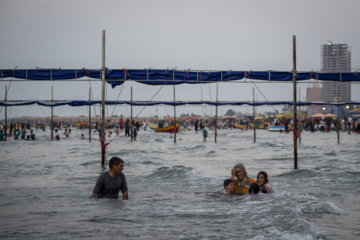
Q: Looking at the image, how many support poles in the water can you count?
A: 11